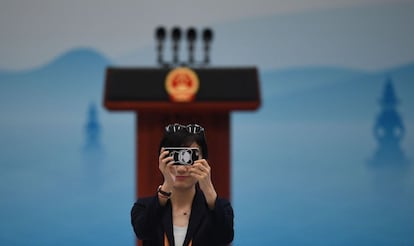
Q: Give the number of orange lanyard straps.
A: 2